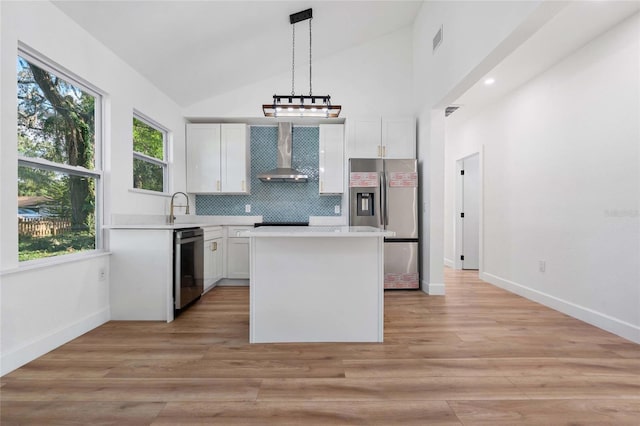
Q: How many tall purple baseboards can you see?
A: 0